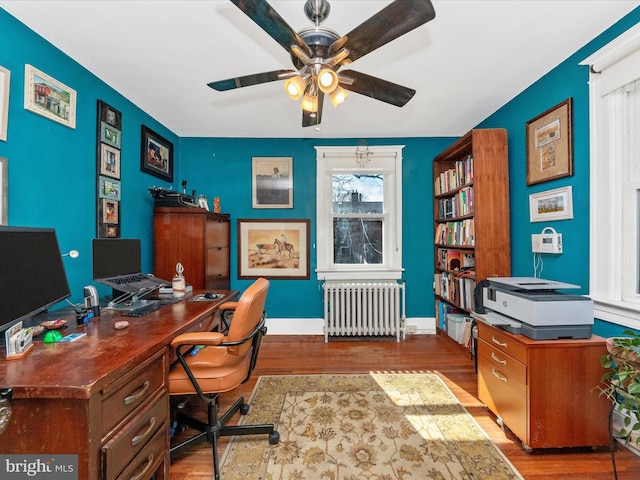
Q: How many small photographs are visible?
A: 6